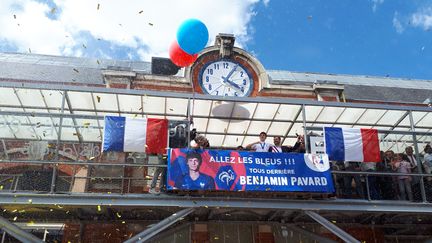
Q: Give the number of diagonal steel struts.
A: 3